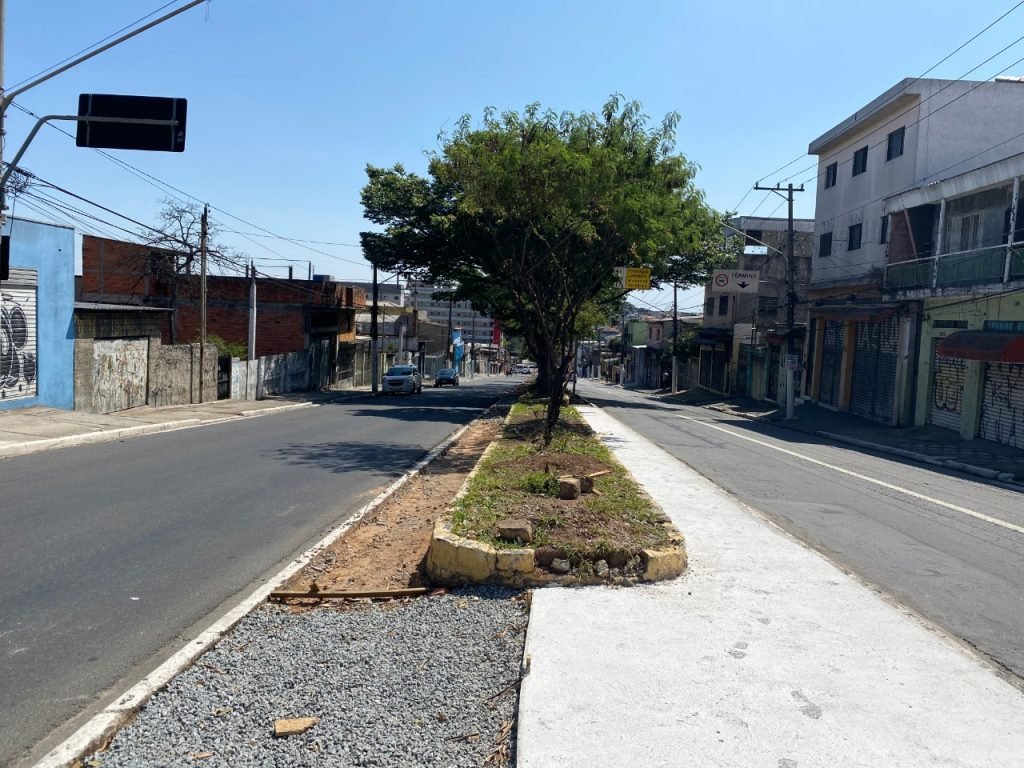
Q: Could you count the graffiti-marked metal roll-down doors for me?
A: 5